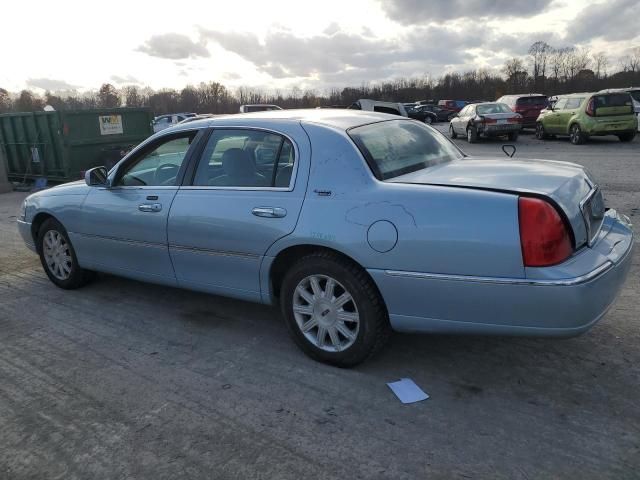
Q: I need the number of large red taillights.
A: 1